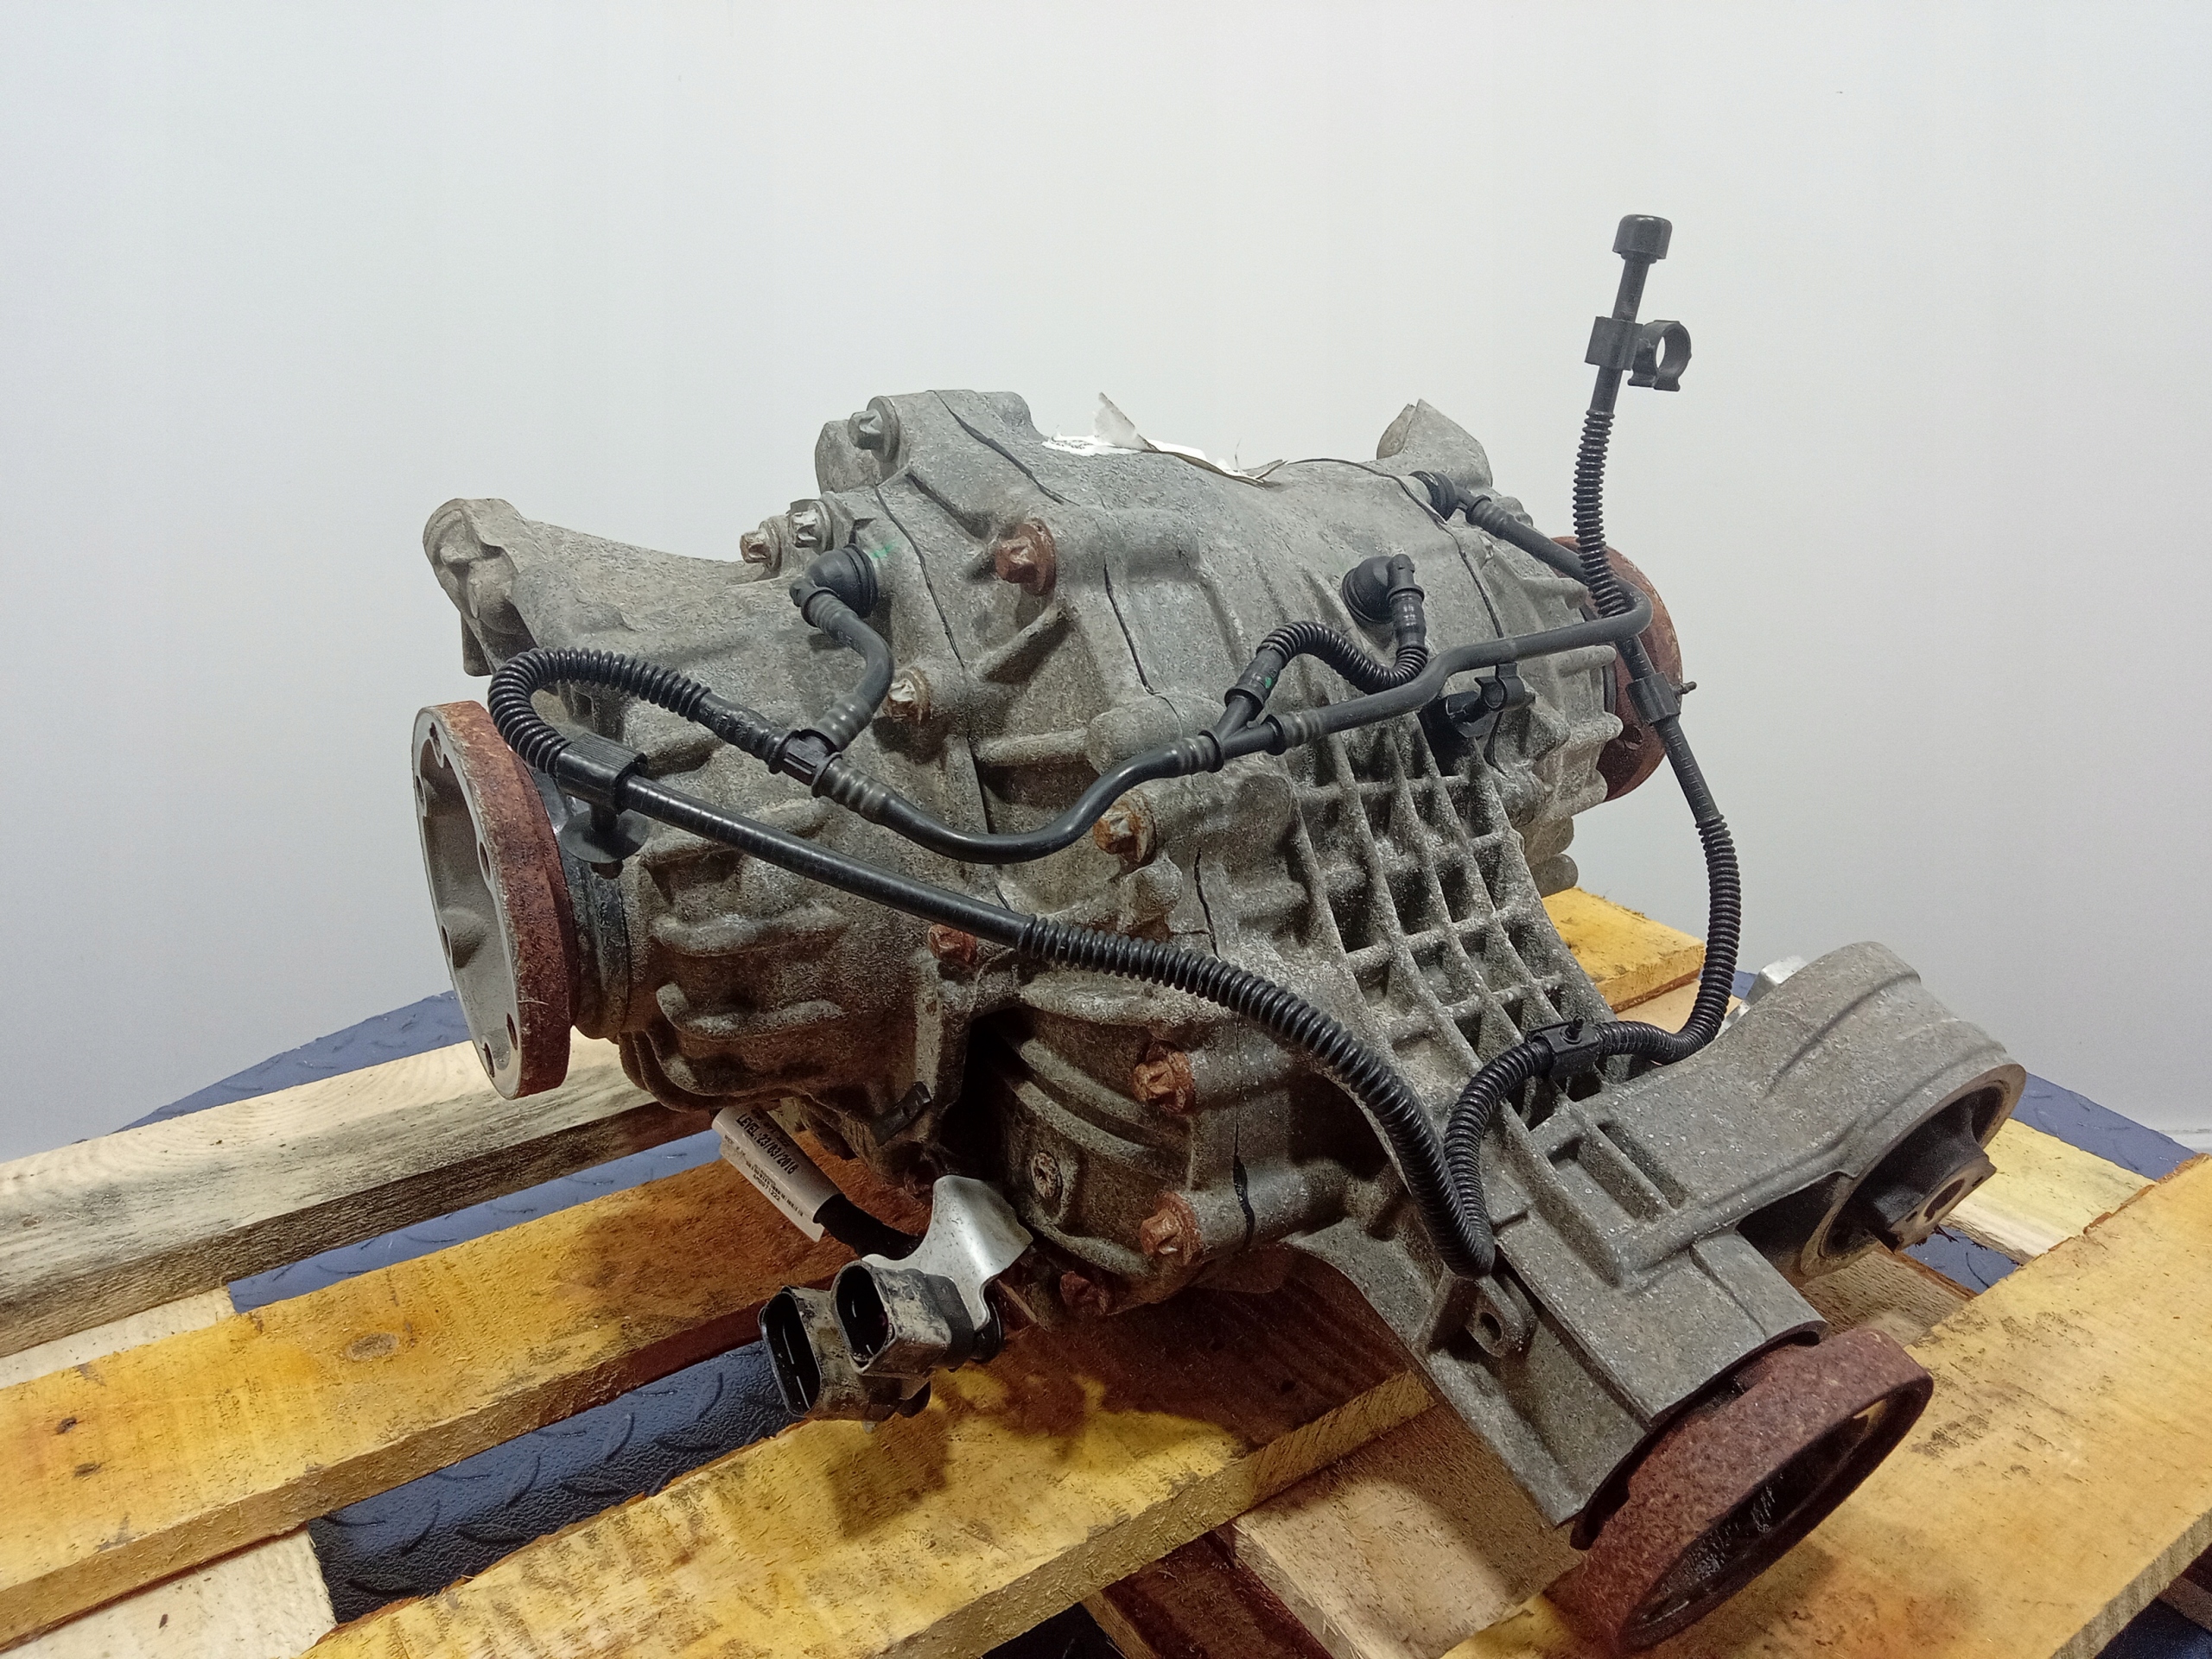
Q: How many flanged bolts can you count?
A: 10